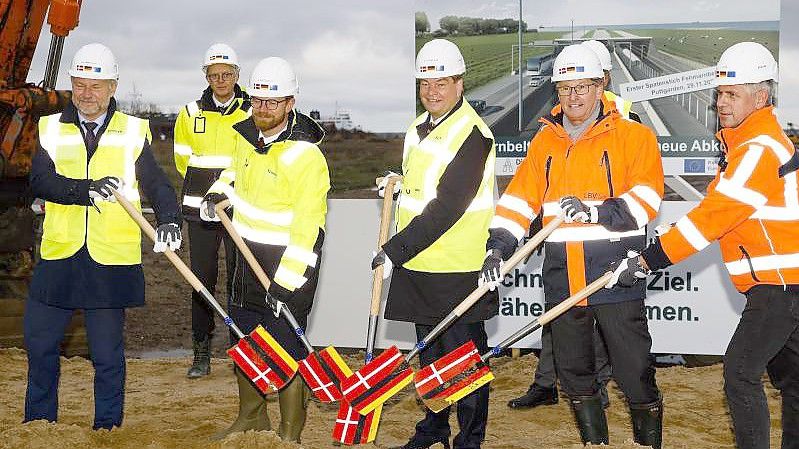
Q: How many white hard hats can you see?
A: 7